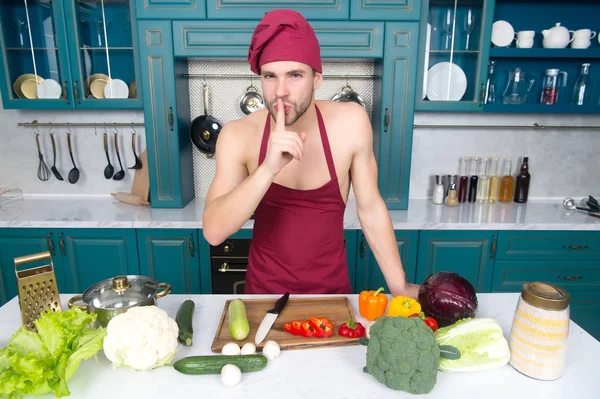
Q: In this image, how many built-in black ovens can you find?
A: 1